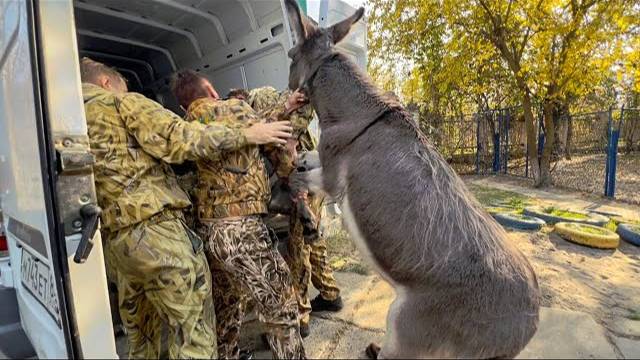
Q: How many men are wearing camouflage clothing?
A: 3